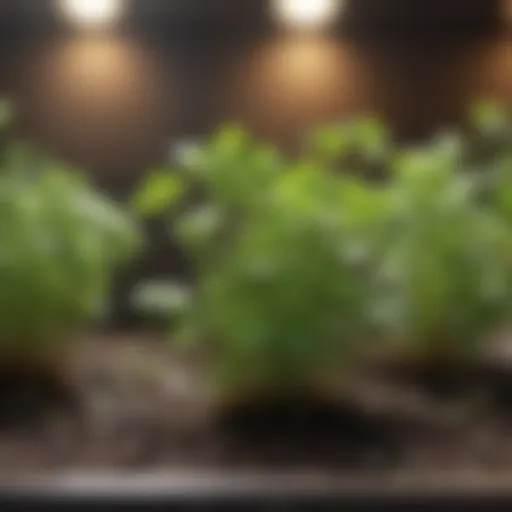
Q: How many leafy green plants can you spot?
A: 3